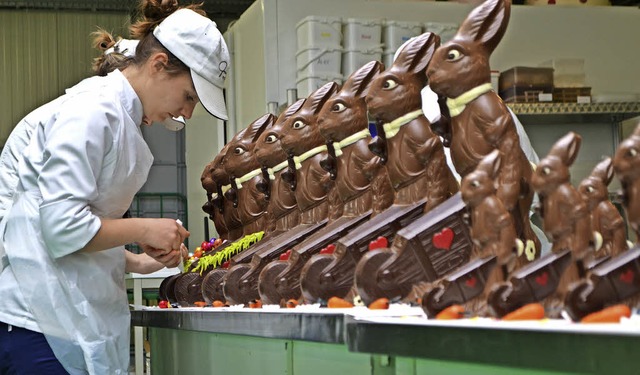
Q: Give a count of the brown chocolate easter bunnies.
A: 12